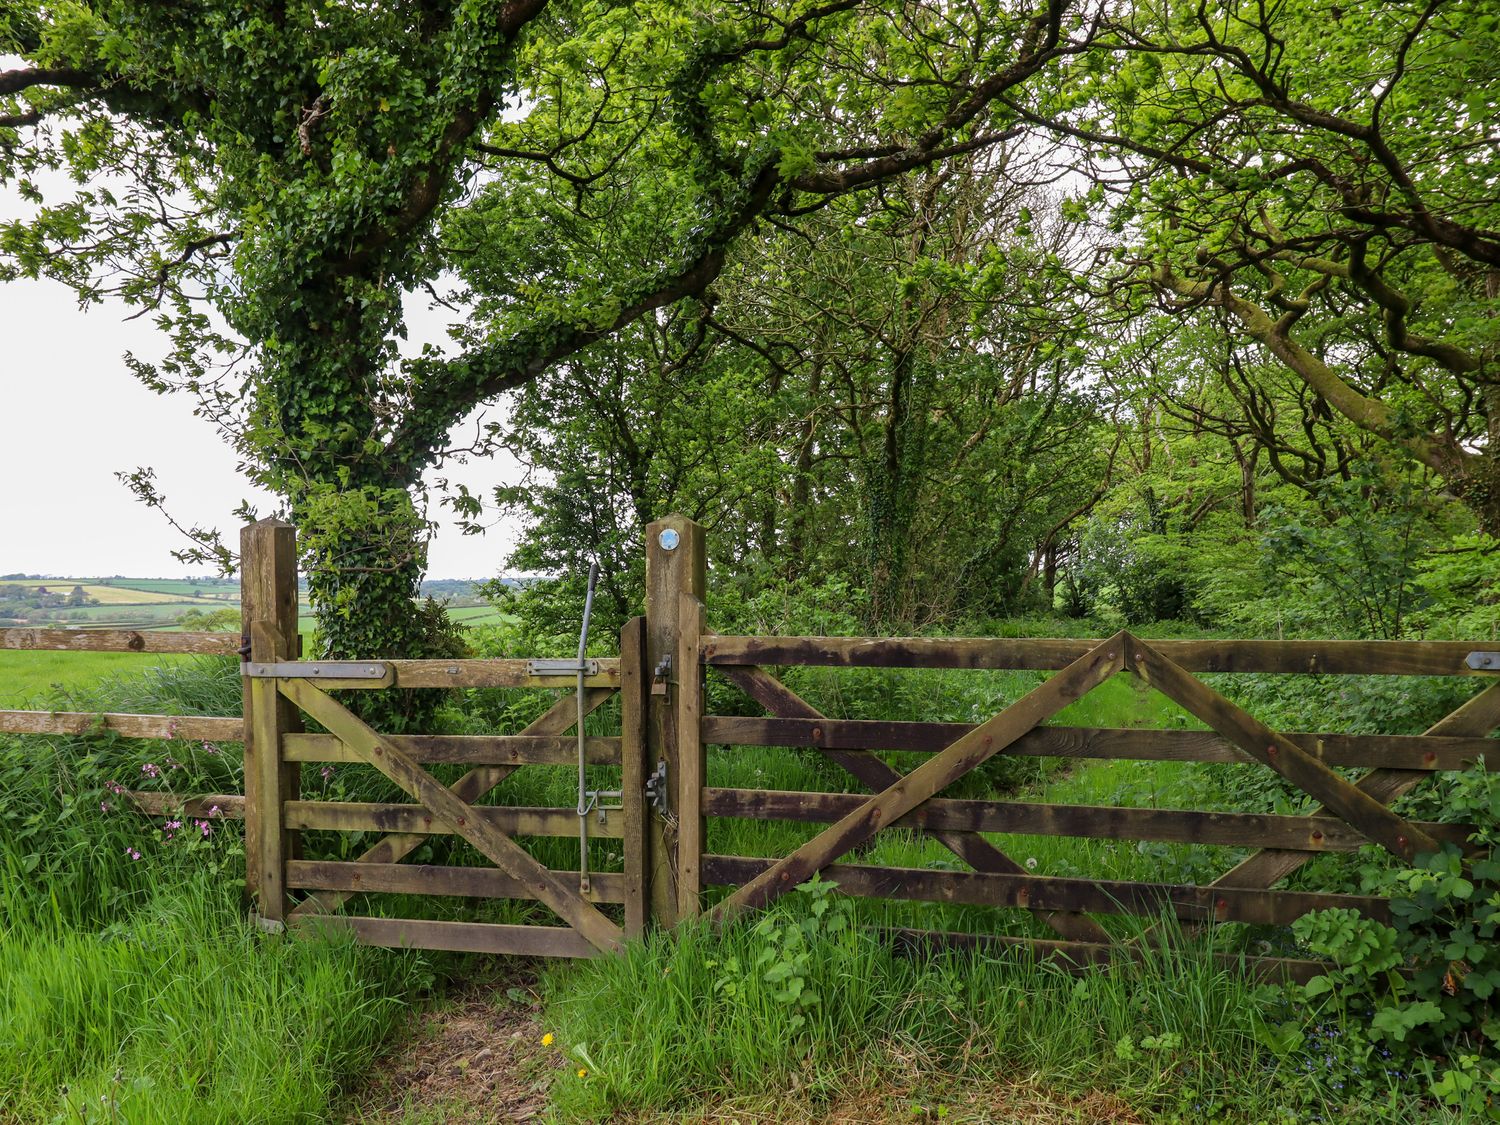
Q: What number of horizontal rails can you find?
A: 13